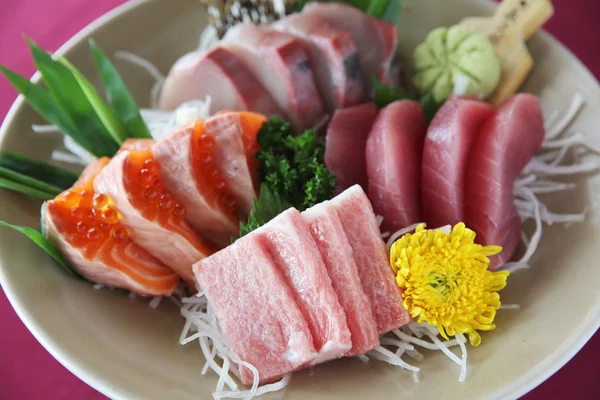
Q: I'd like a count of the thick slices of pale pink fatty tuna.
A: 4